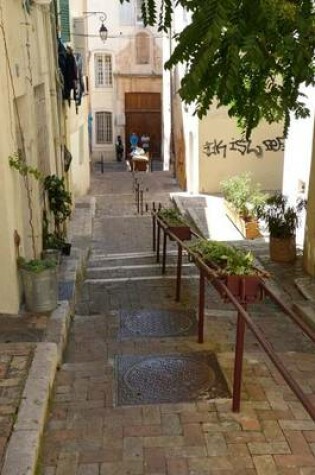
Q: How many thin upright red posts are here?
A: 6